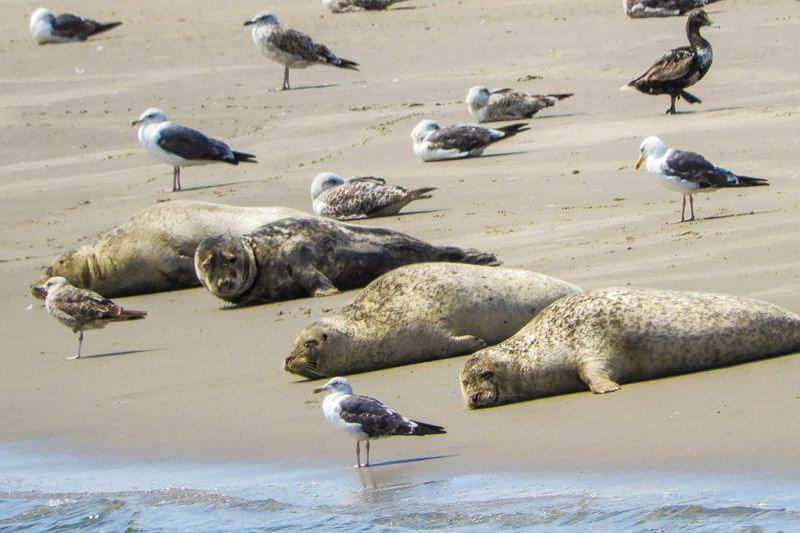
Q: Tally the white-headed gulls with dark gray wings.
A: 5